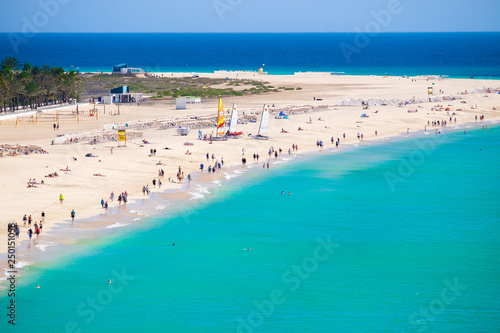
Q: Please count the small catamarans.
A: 3